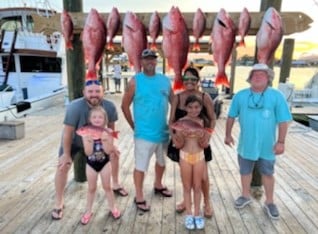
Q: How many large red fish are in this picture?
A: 5